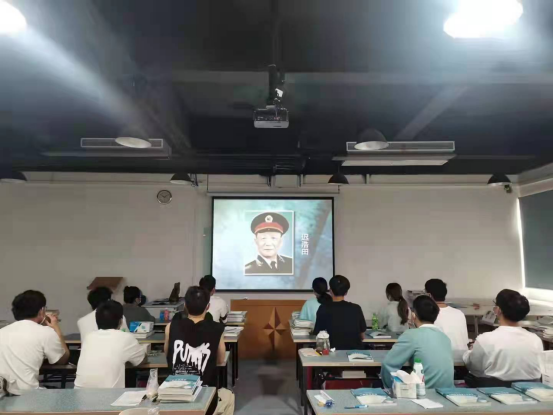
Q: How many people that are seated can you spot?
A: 12